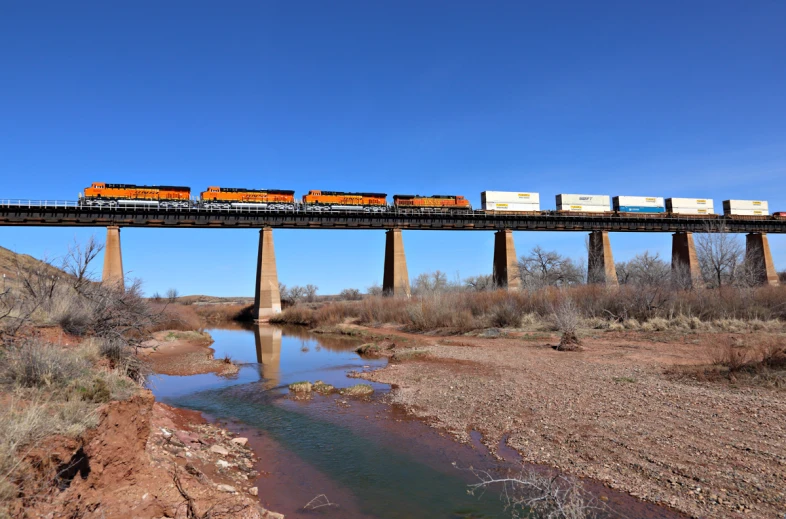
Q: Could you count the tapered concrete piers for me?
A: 7